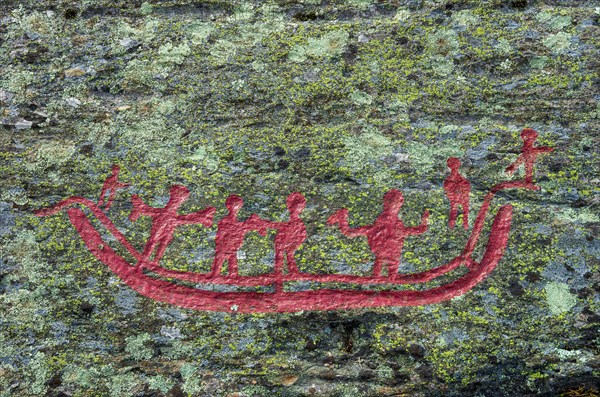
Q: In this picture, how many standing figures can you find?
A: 7